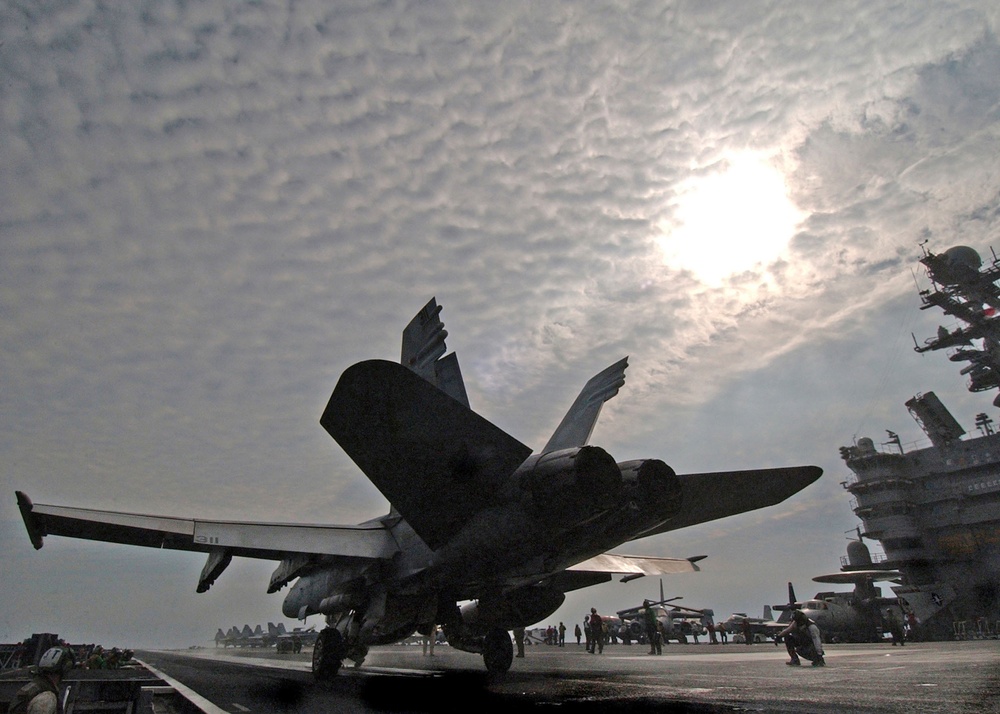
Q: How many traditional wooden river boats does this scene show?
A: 0